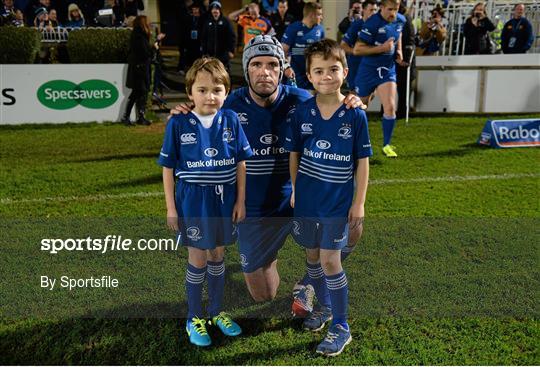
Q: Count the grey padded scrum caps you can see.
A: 1